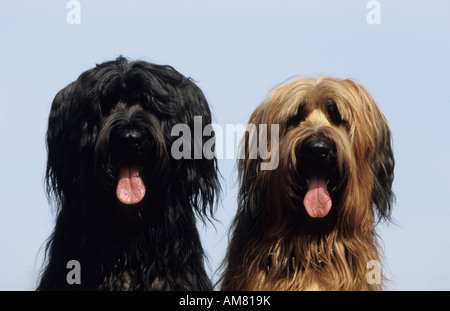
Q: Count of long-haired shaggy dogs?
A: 2